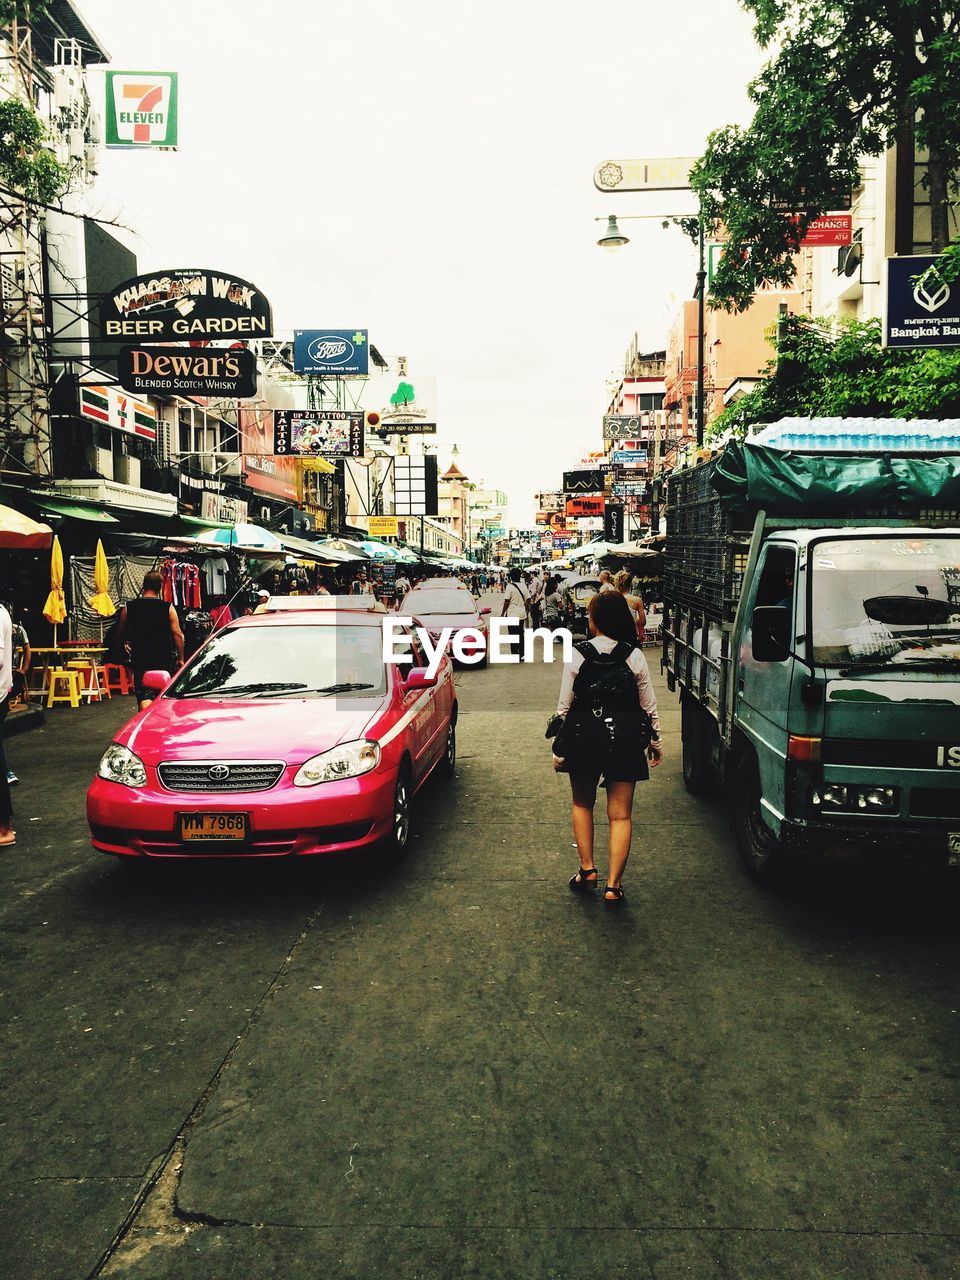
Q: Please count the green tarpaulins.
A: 1